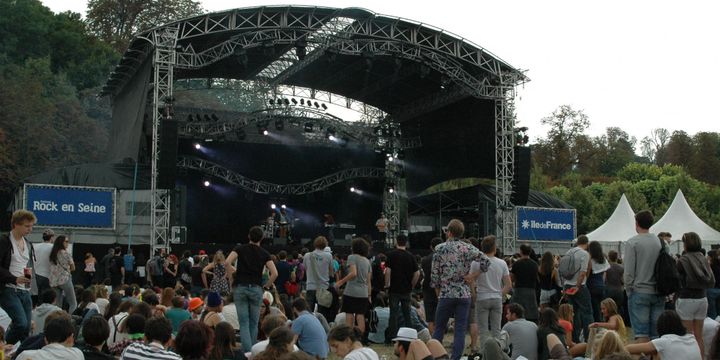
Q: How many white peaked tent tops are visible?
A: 2